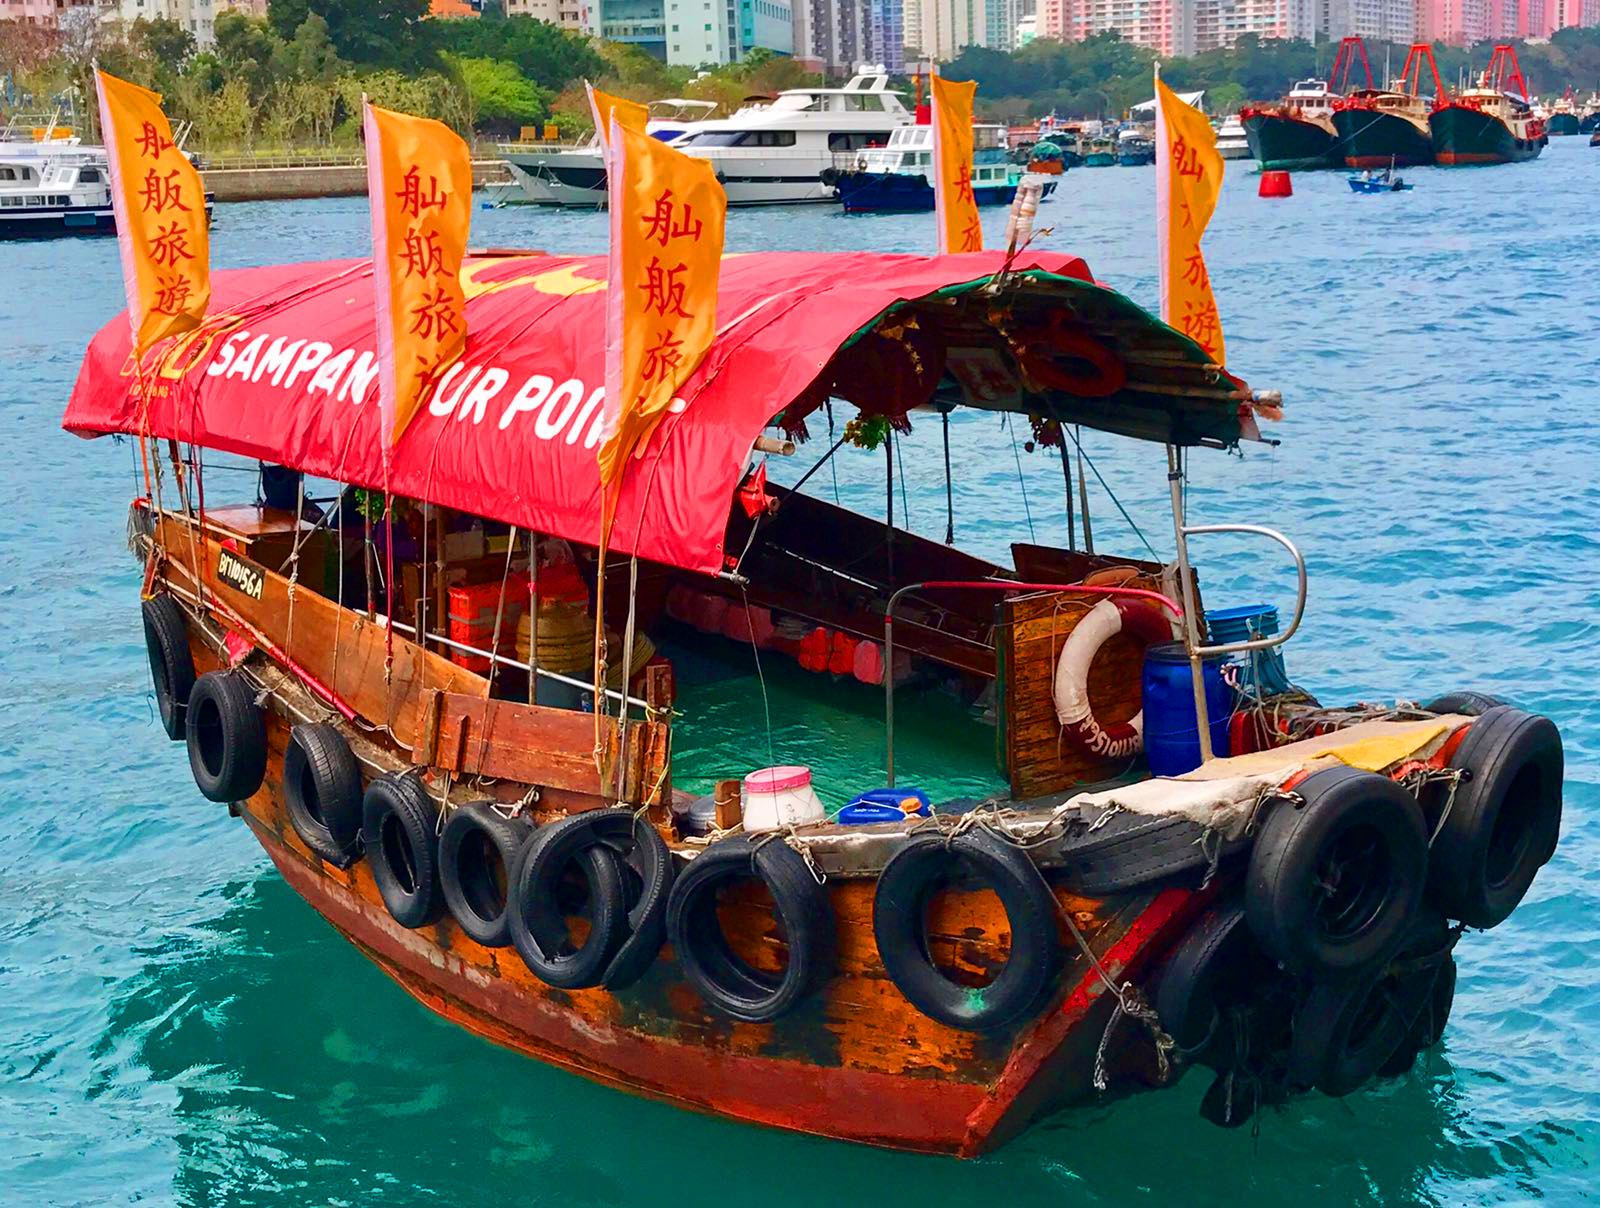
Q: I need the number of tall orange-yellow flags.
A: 6